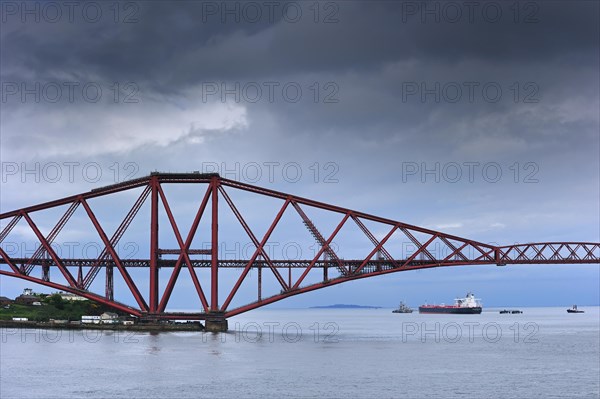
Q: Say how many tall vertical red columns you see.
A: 2